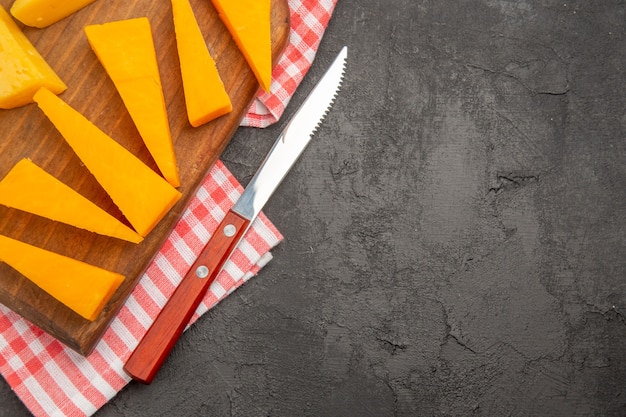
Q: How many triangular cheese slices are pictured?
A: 6